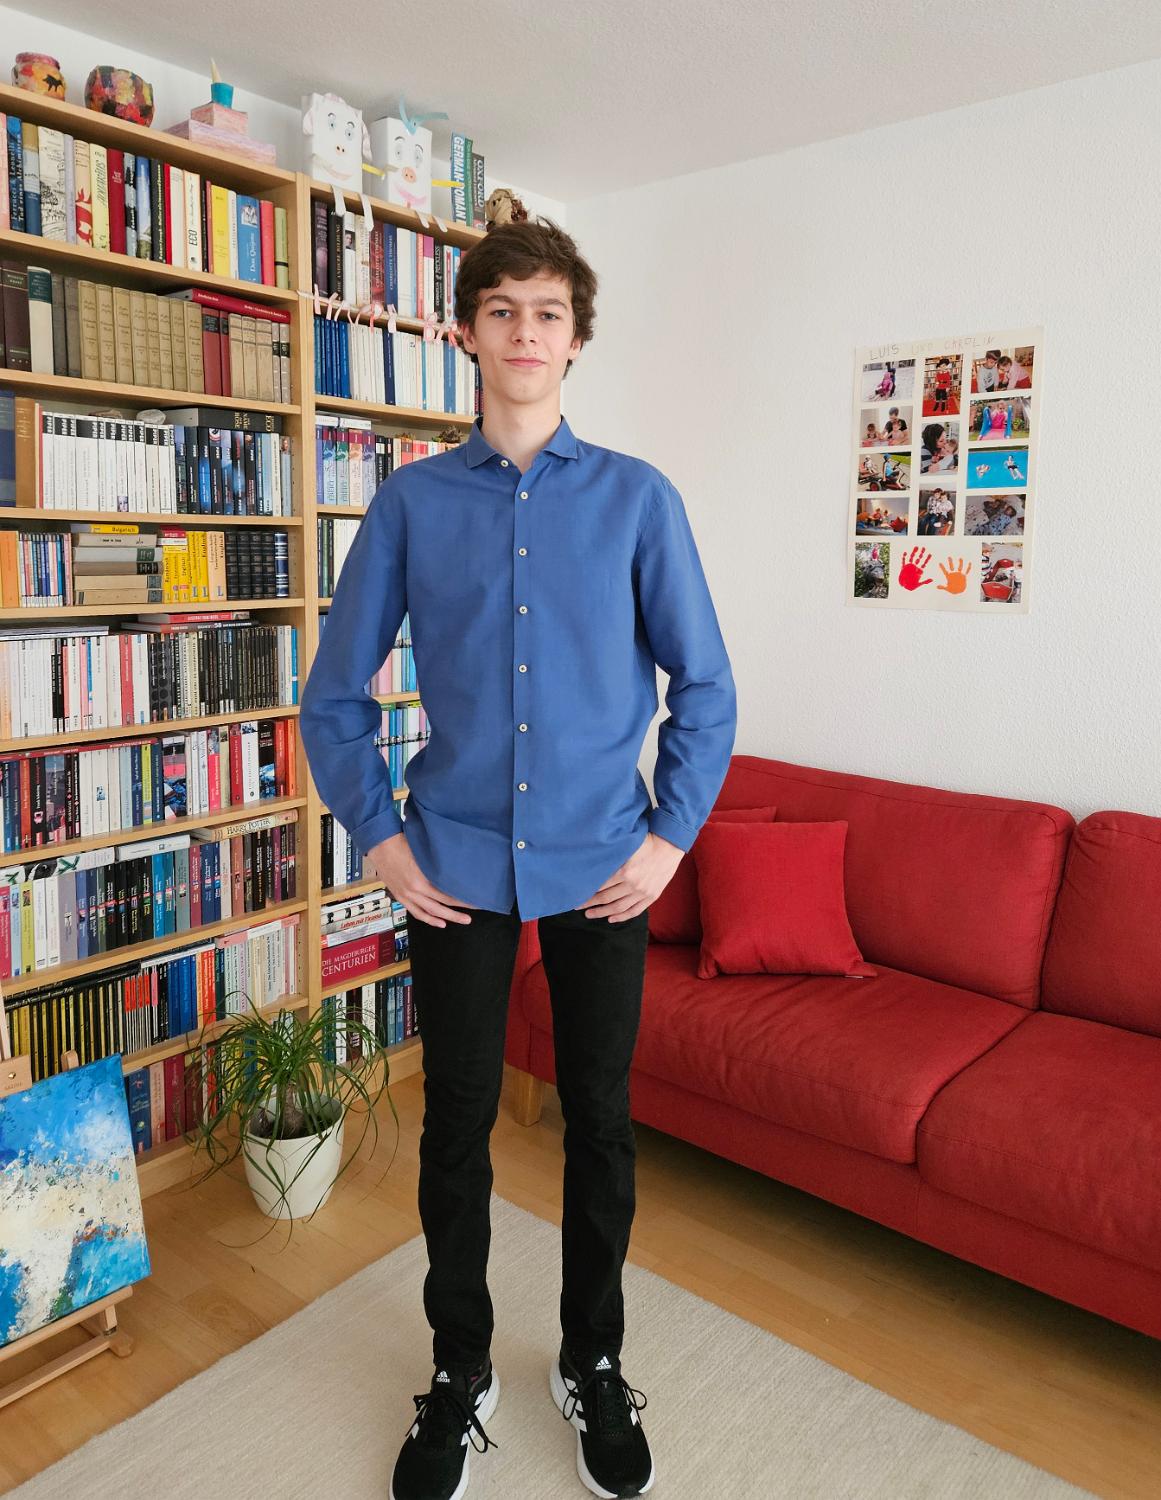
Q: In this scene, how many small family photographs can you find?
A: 13